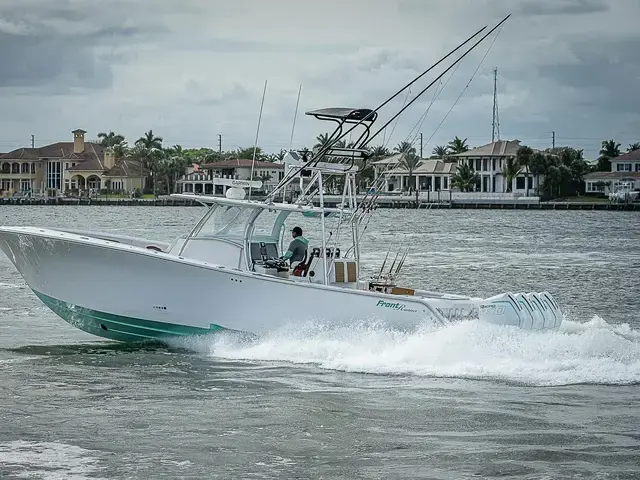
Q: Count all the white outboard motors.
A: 4